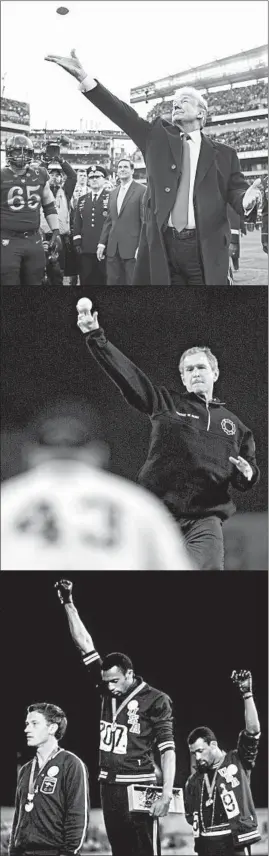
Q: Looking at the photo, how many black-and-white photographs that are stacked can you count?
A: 3